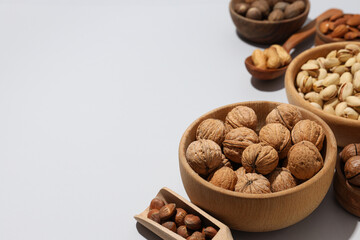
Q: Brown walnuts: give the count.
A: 12